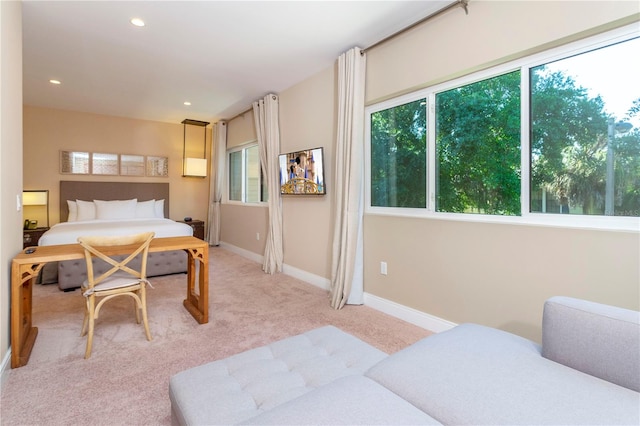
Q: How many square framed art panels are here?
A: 4